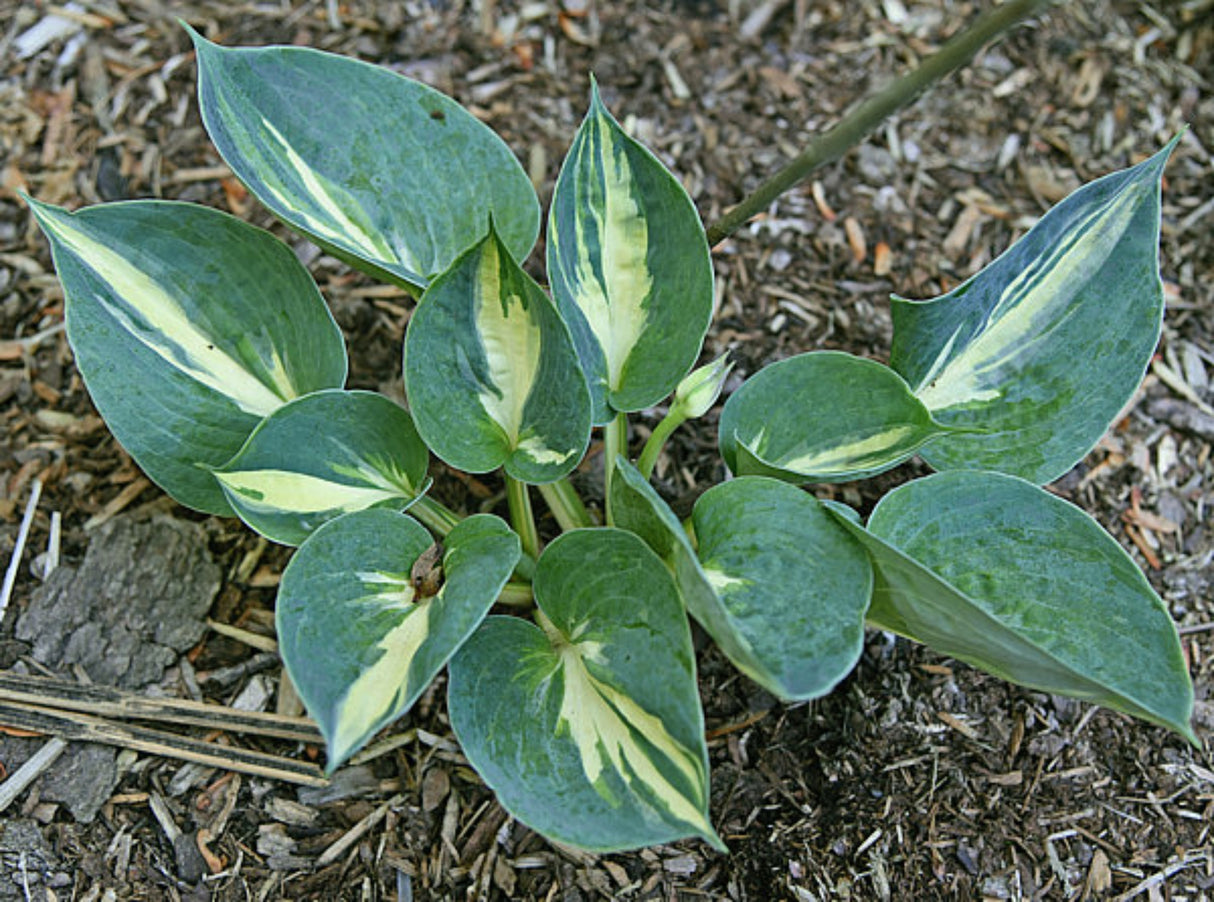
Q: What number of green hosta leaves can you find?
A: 11